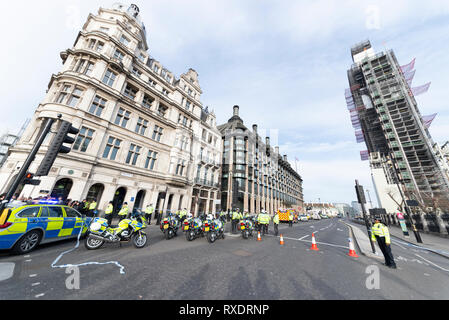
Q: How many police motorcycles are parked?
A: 5